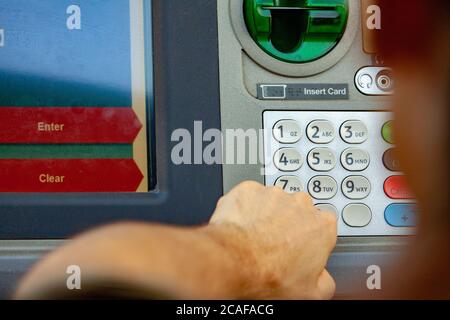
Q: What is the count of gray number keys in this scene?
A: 9